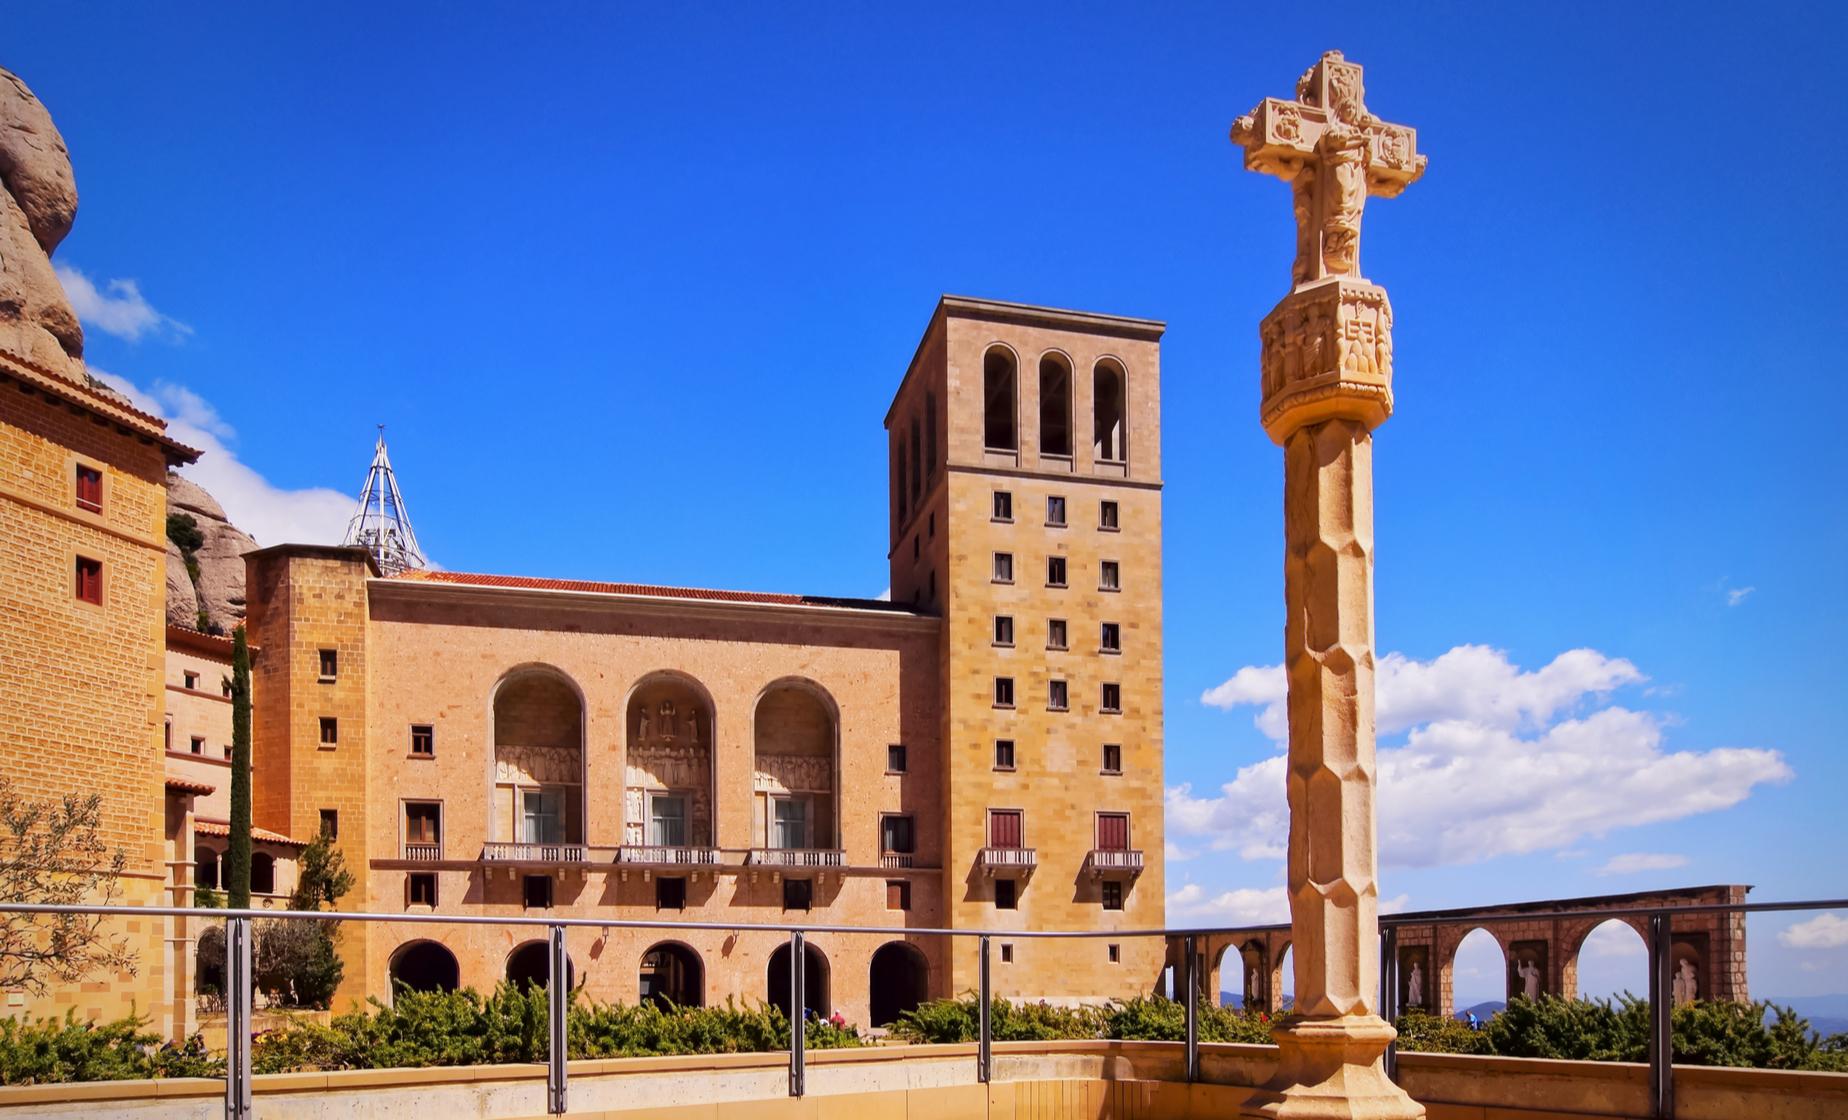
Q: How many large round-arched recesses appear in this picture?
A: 3